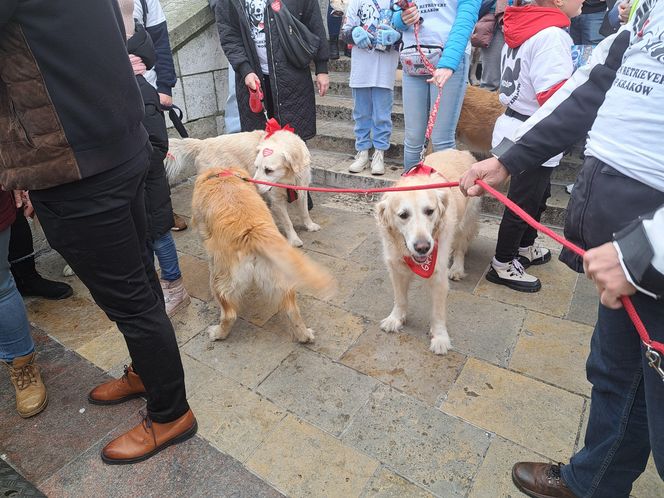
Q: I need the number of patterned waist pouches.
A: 1